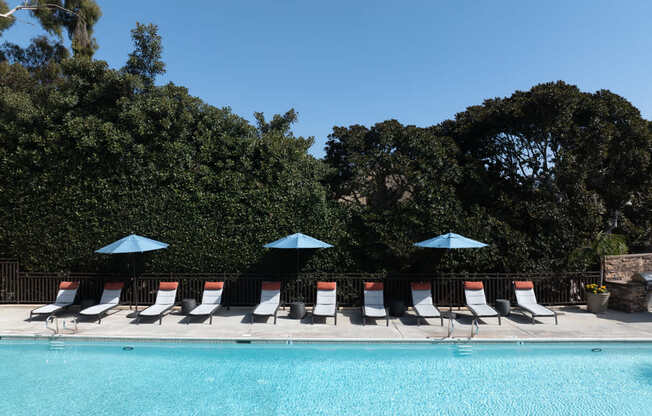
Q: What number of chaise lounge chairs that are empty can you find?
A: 10